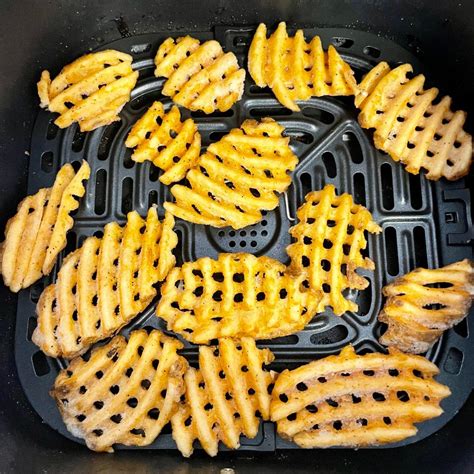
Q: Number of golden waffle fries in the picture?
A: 14